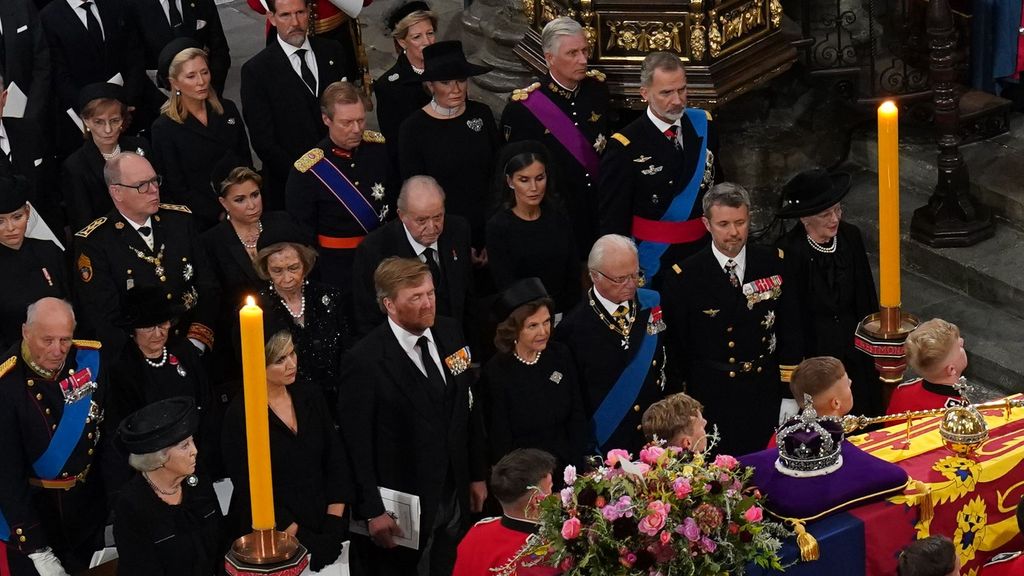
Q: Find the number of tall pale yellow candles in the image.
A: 2